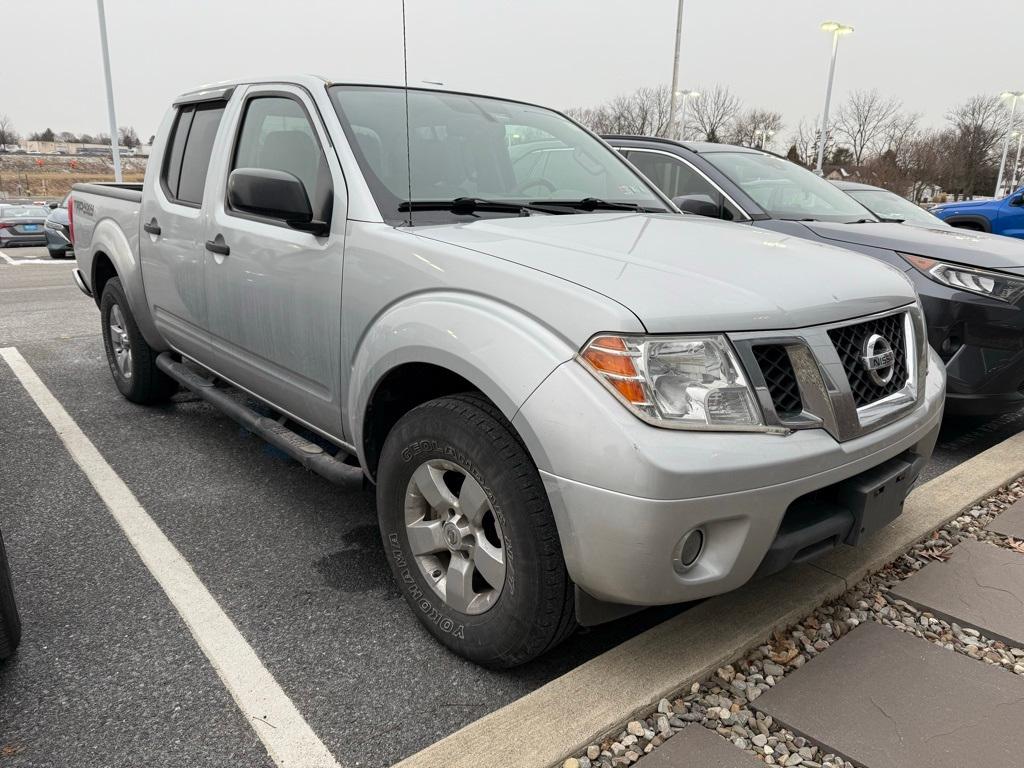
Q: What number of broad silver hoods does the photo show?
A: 1